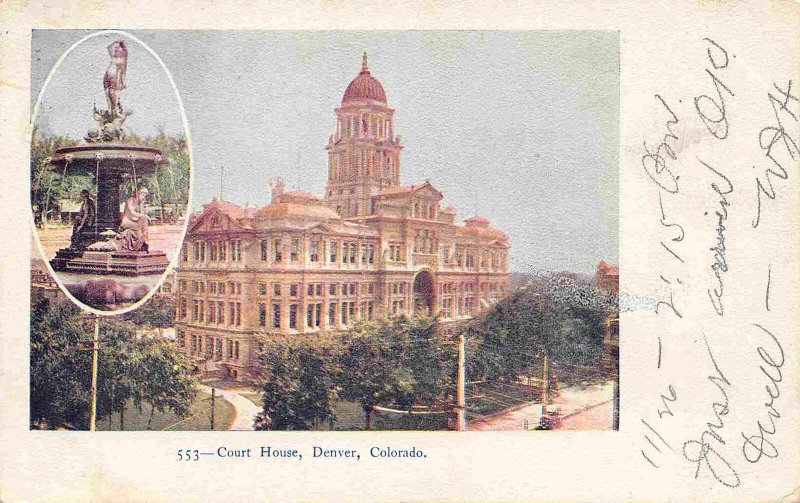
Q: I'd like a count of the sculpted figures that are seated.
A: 2